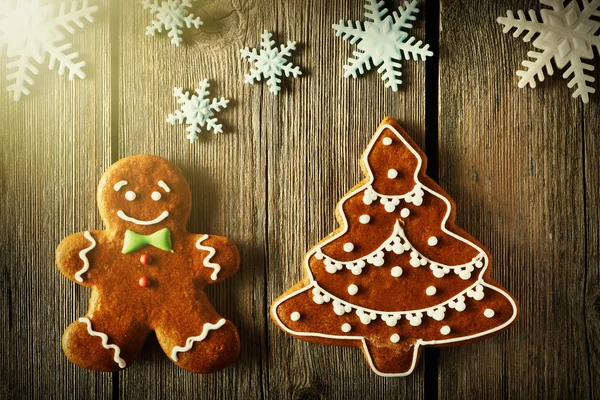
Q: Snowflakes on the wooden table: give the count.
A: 6